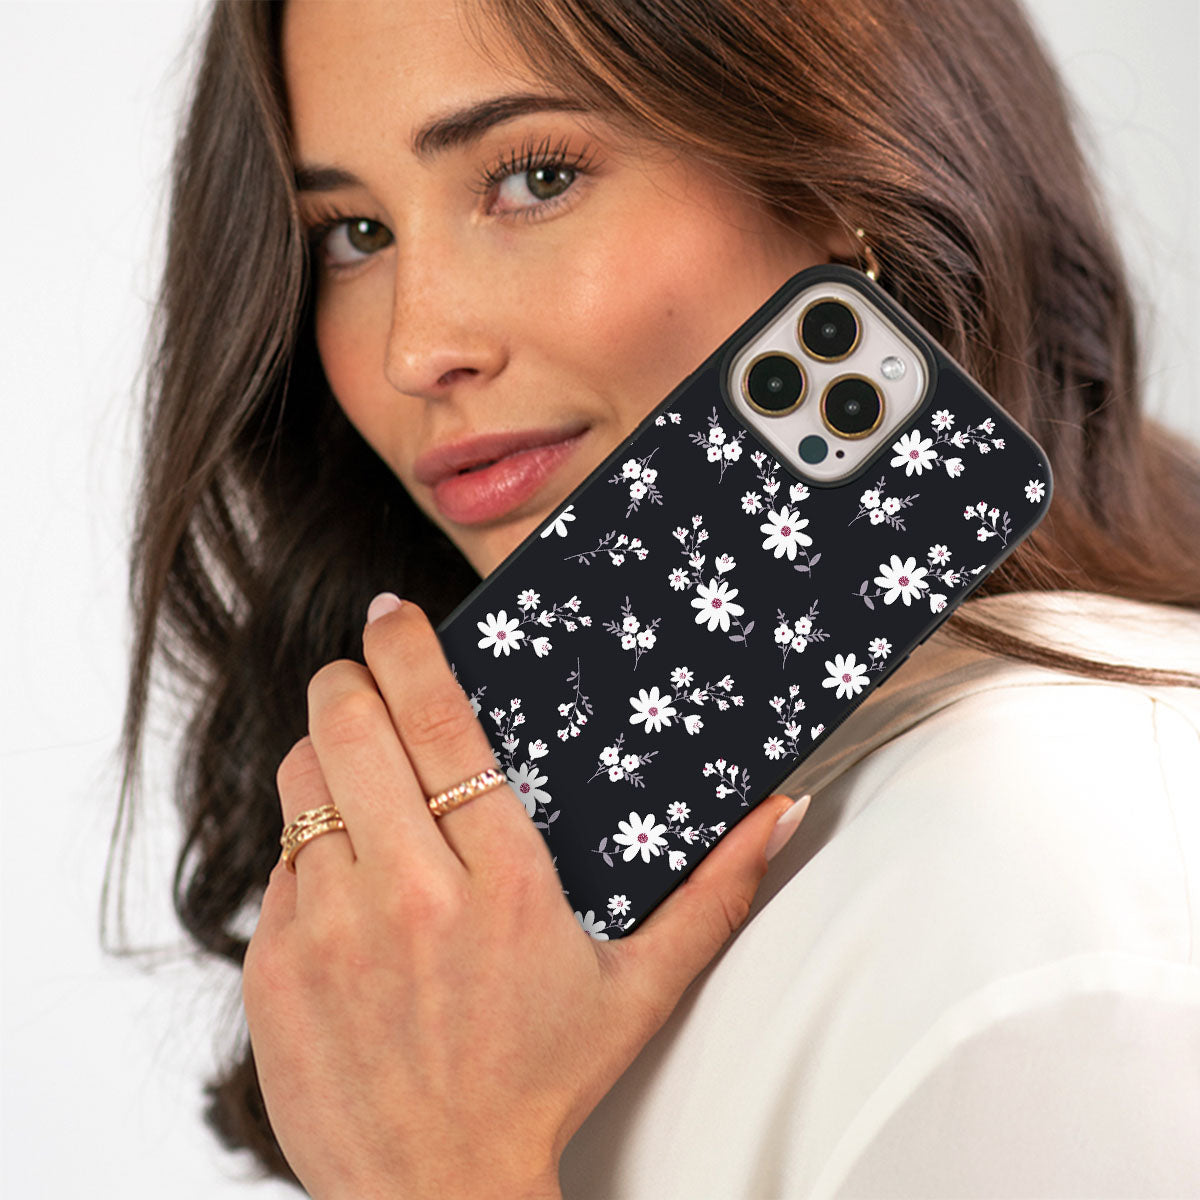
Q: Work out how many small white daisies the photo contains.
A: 11